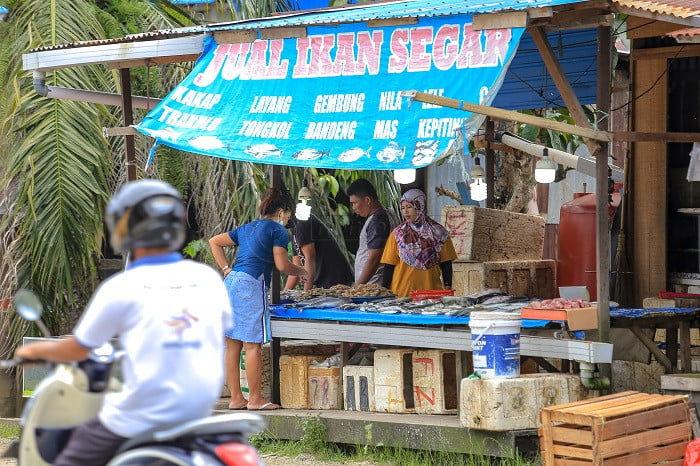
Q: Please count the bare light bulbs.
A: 4